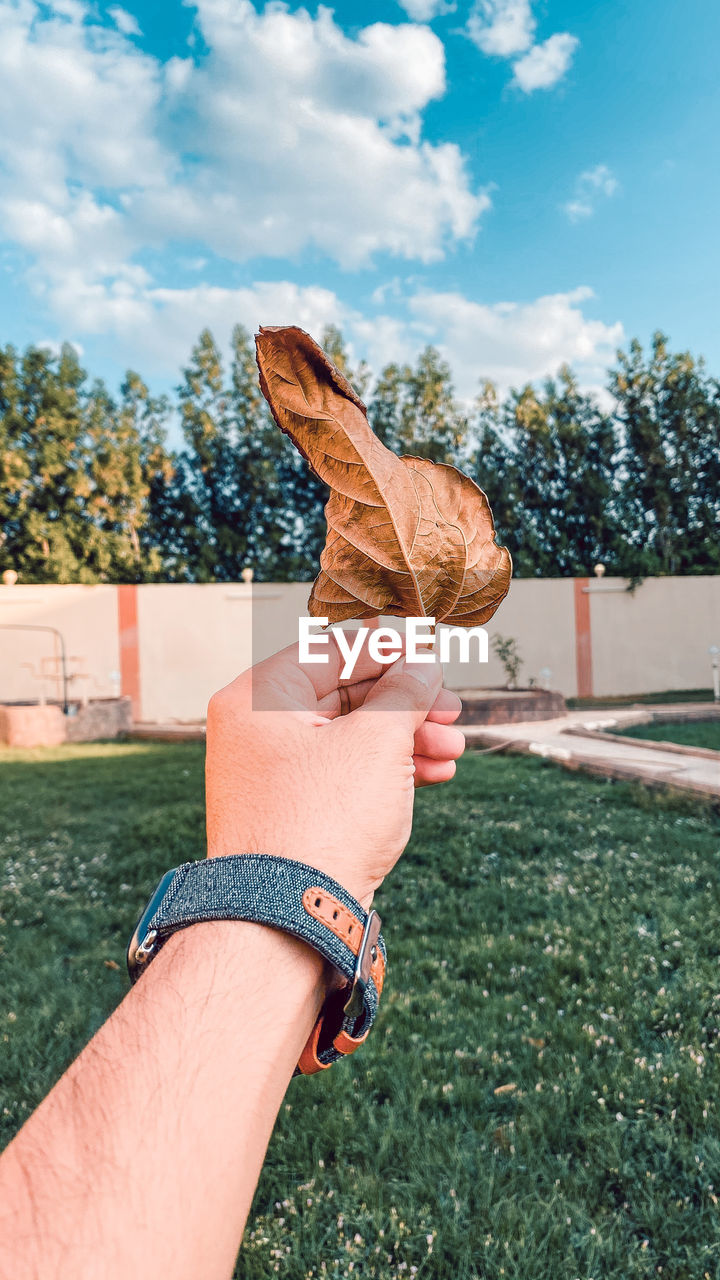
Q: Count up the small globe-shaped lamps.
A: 3